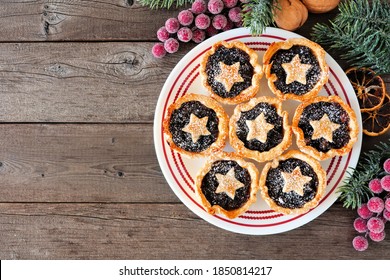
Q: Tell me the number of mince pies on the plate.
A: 7